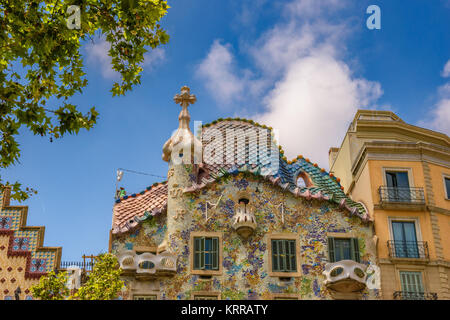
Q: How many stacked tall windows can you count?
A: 3